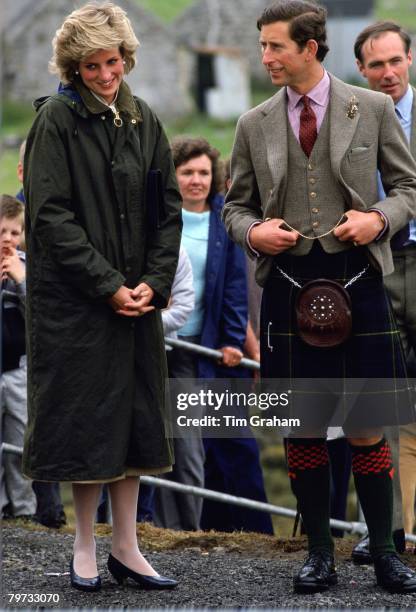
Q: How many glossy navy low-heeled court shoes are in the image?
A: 2